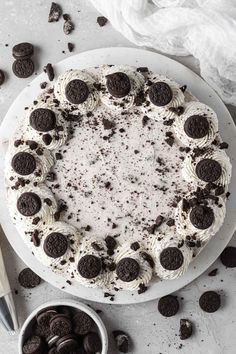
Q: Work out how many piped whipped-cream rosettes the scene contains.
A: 13